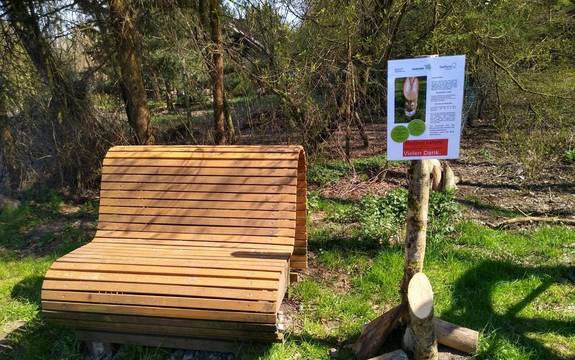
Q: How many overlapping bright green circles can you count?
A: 2